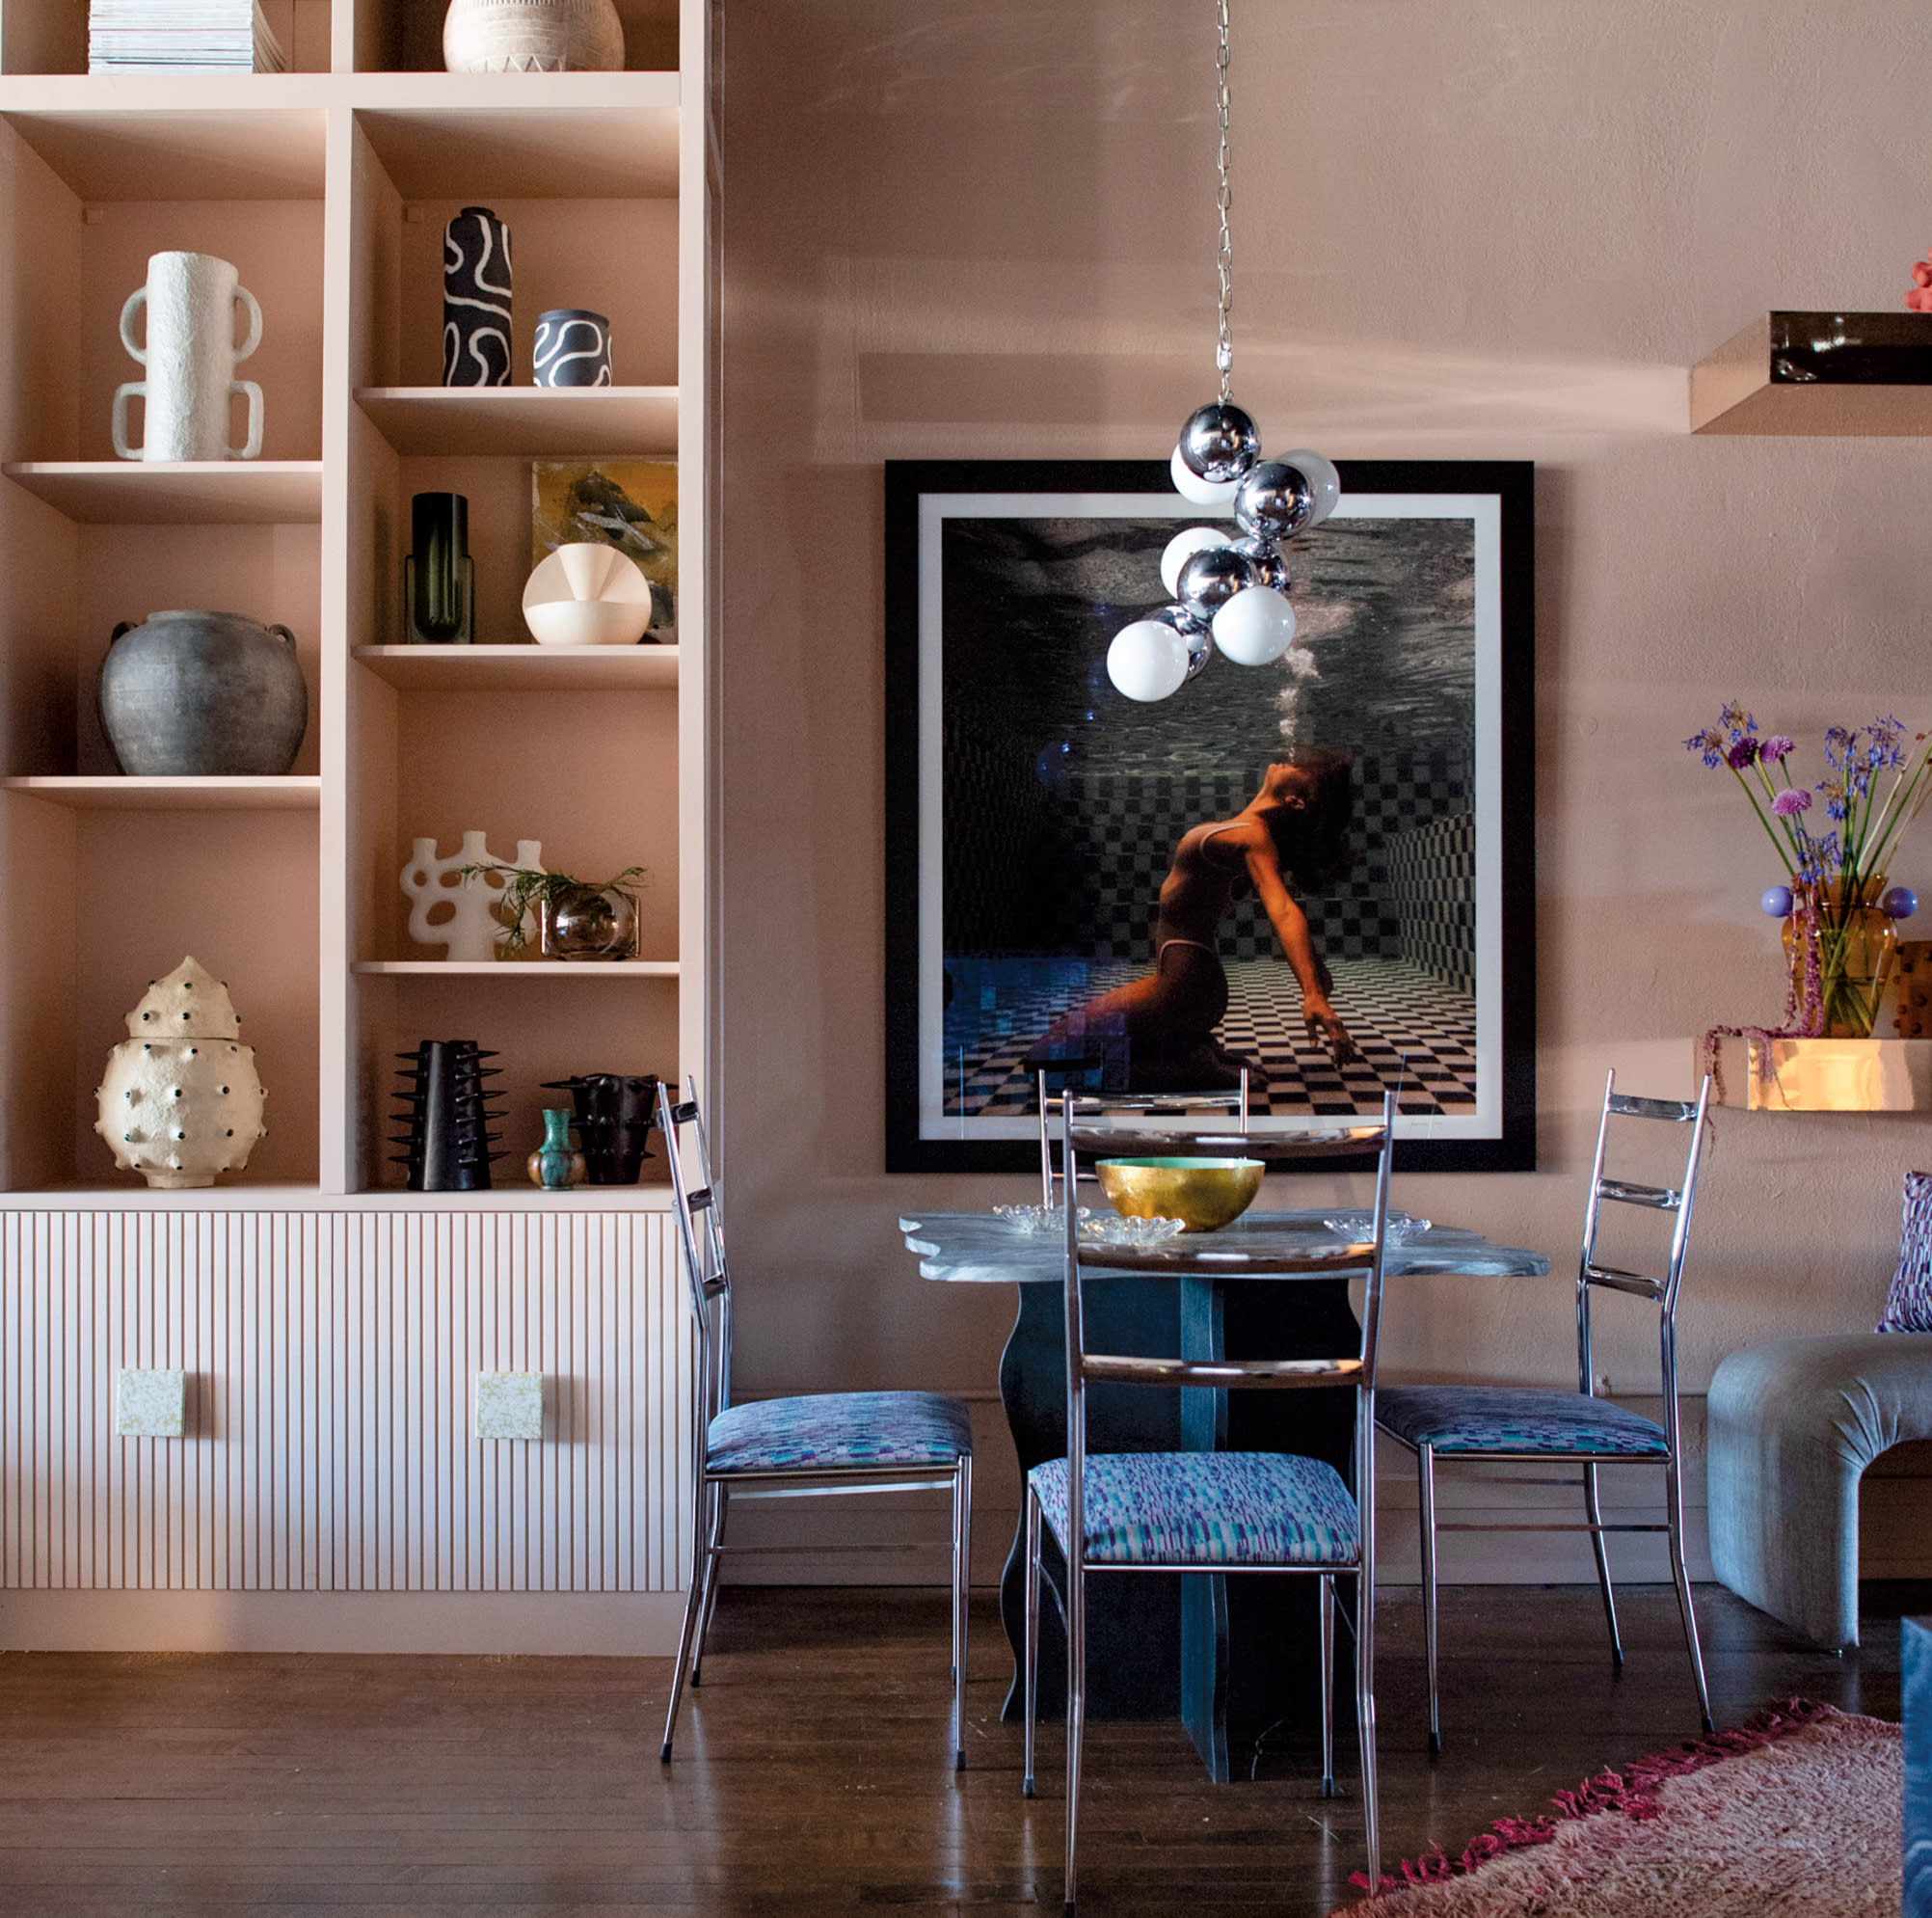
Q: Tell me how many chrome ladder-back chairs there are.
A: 4